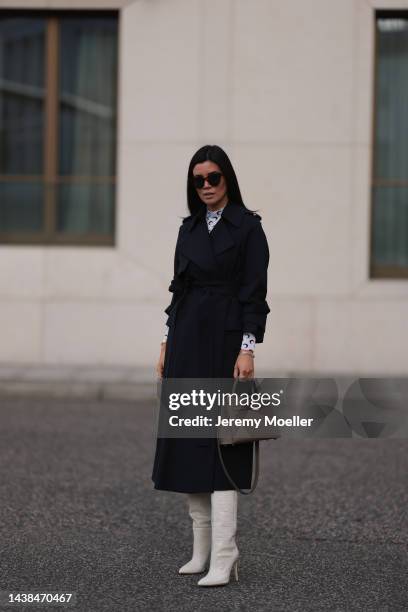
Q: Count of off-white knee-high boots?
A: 2